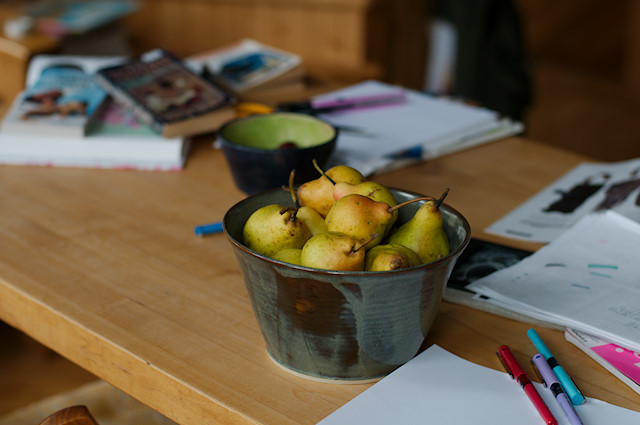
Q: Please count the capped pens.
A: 3